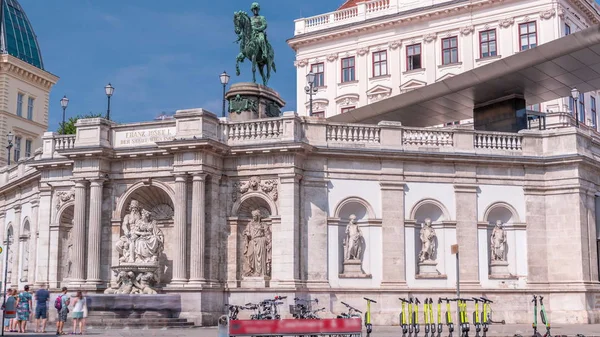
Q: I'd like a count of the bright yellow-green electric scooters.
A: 12